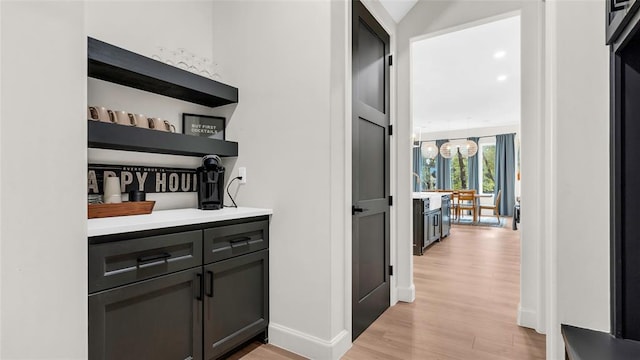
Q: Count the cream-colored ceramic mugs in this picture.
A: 5